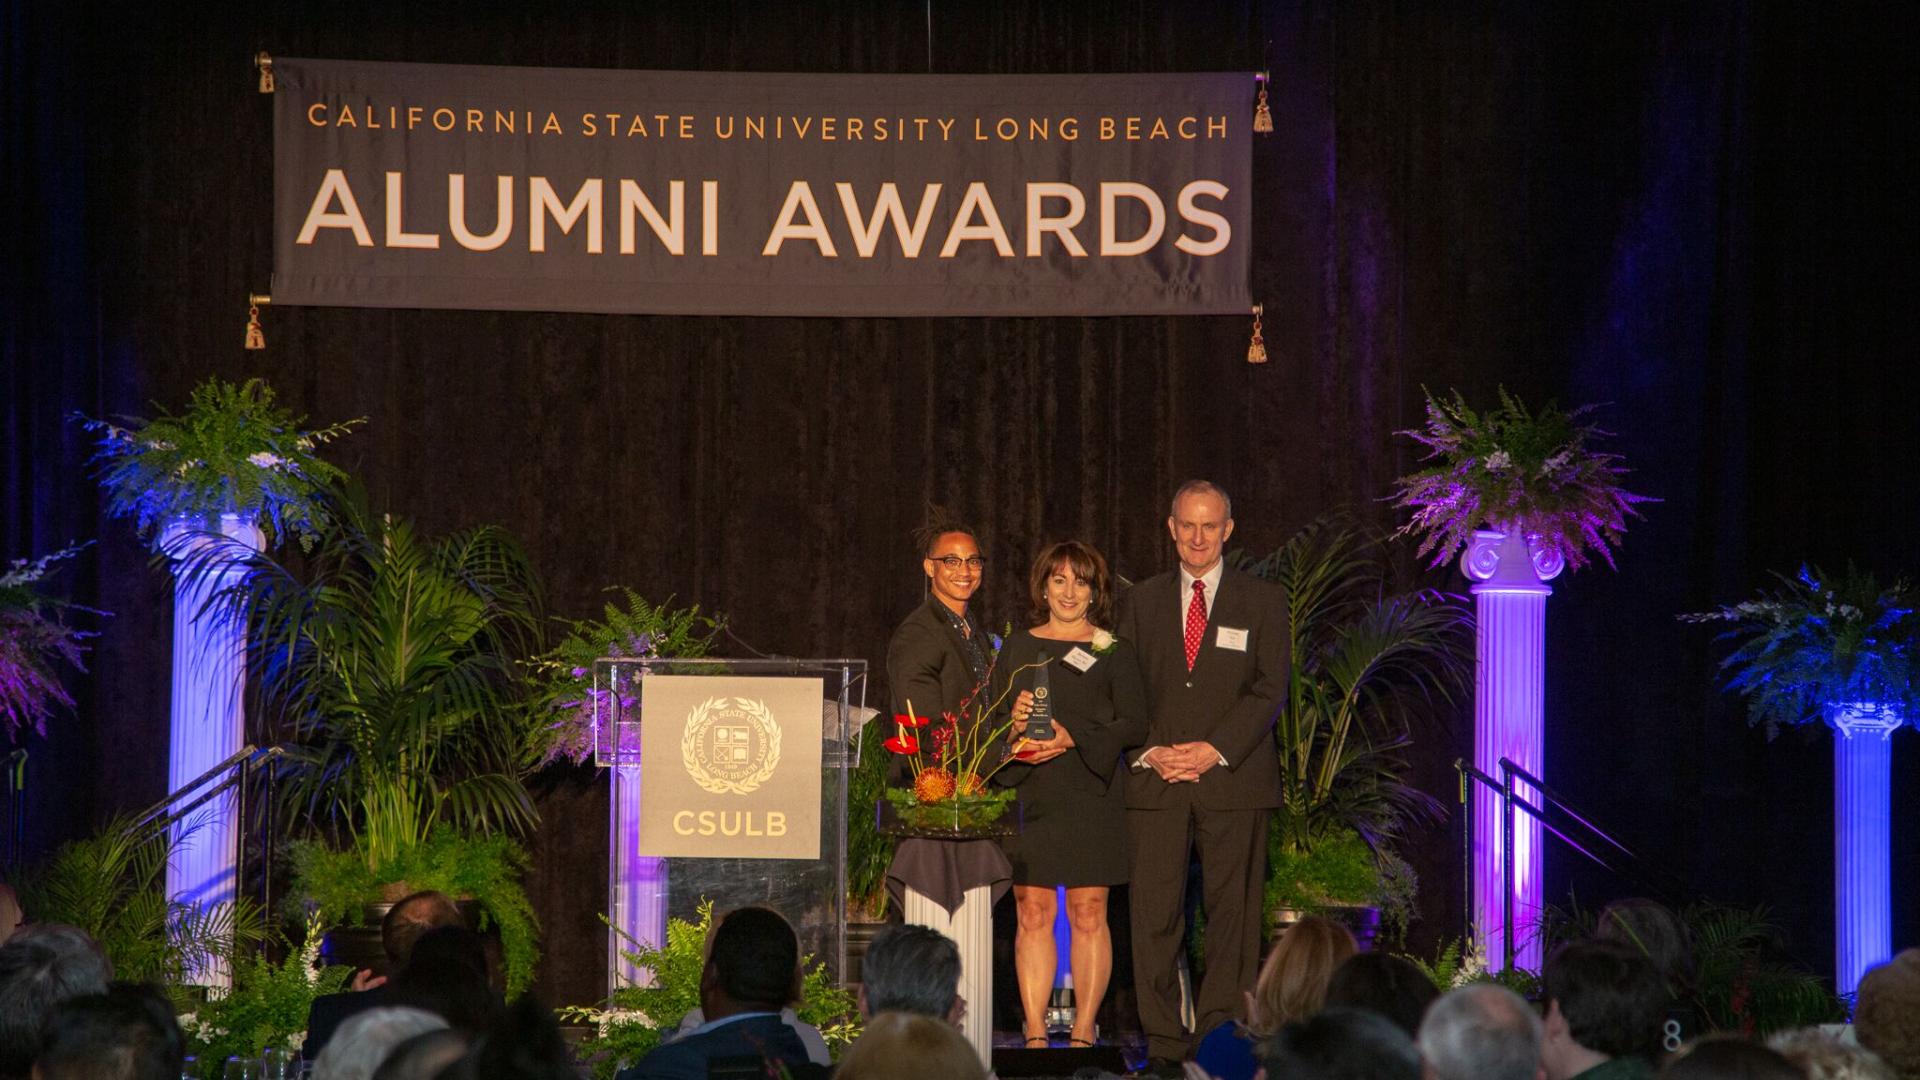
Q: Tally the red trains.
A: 0